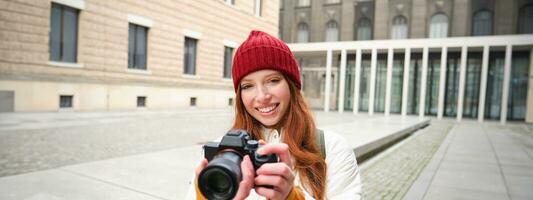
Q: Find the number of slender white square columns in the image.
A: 11